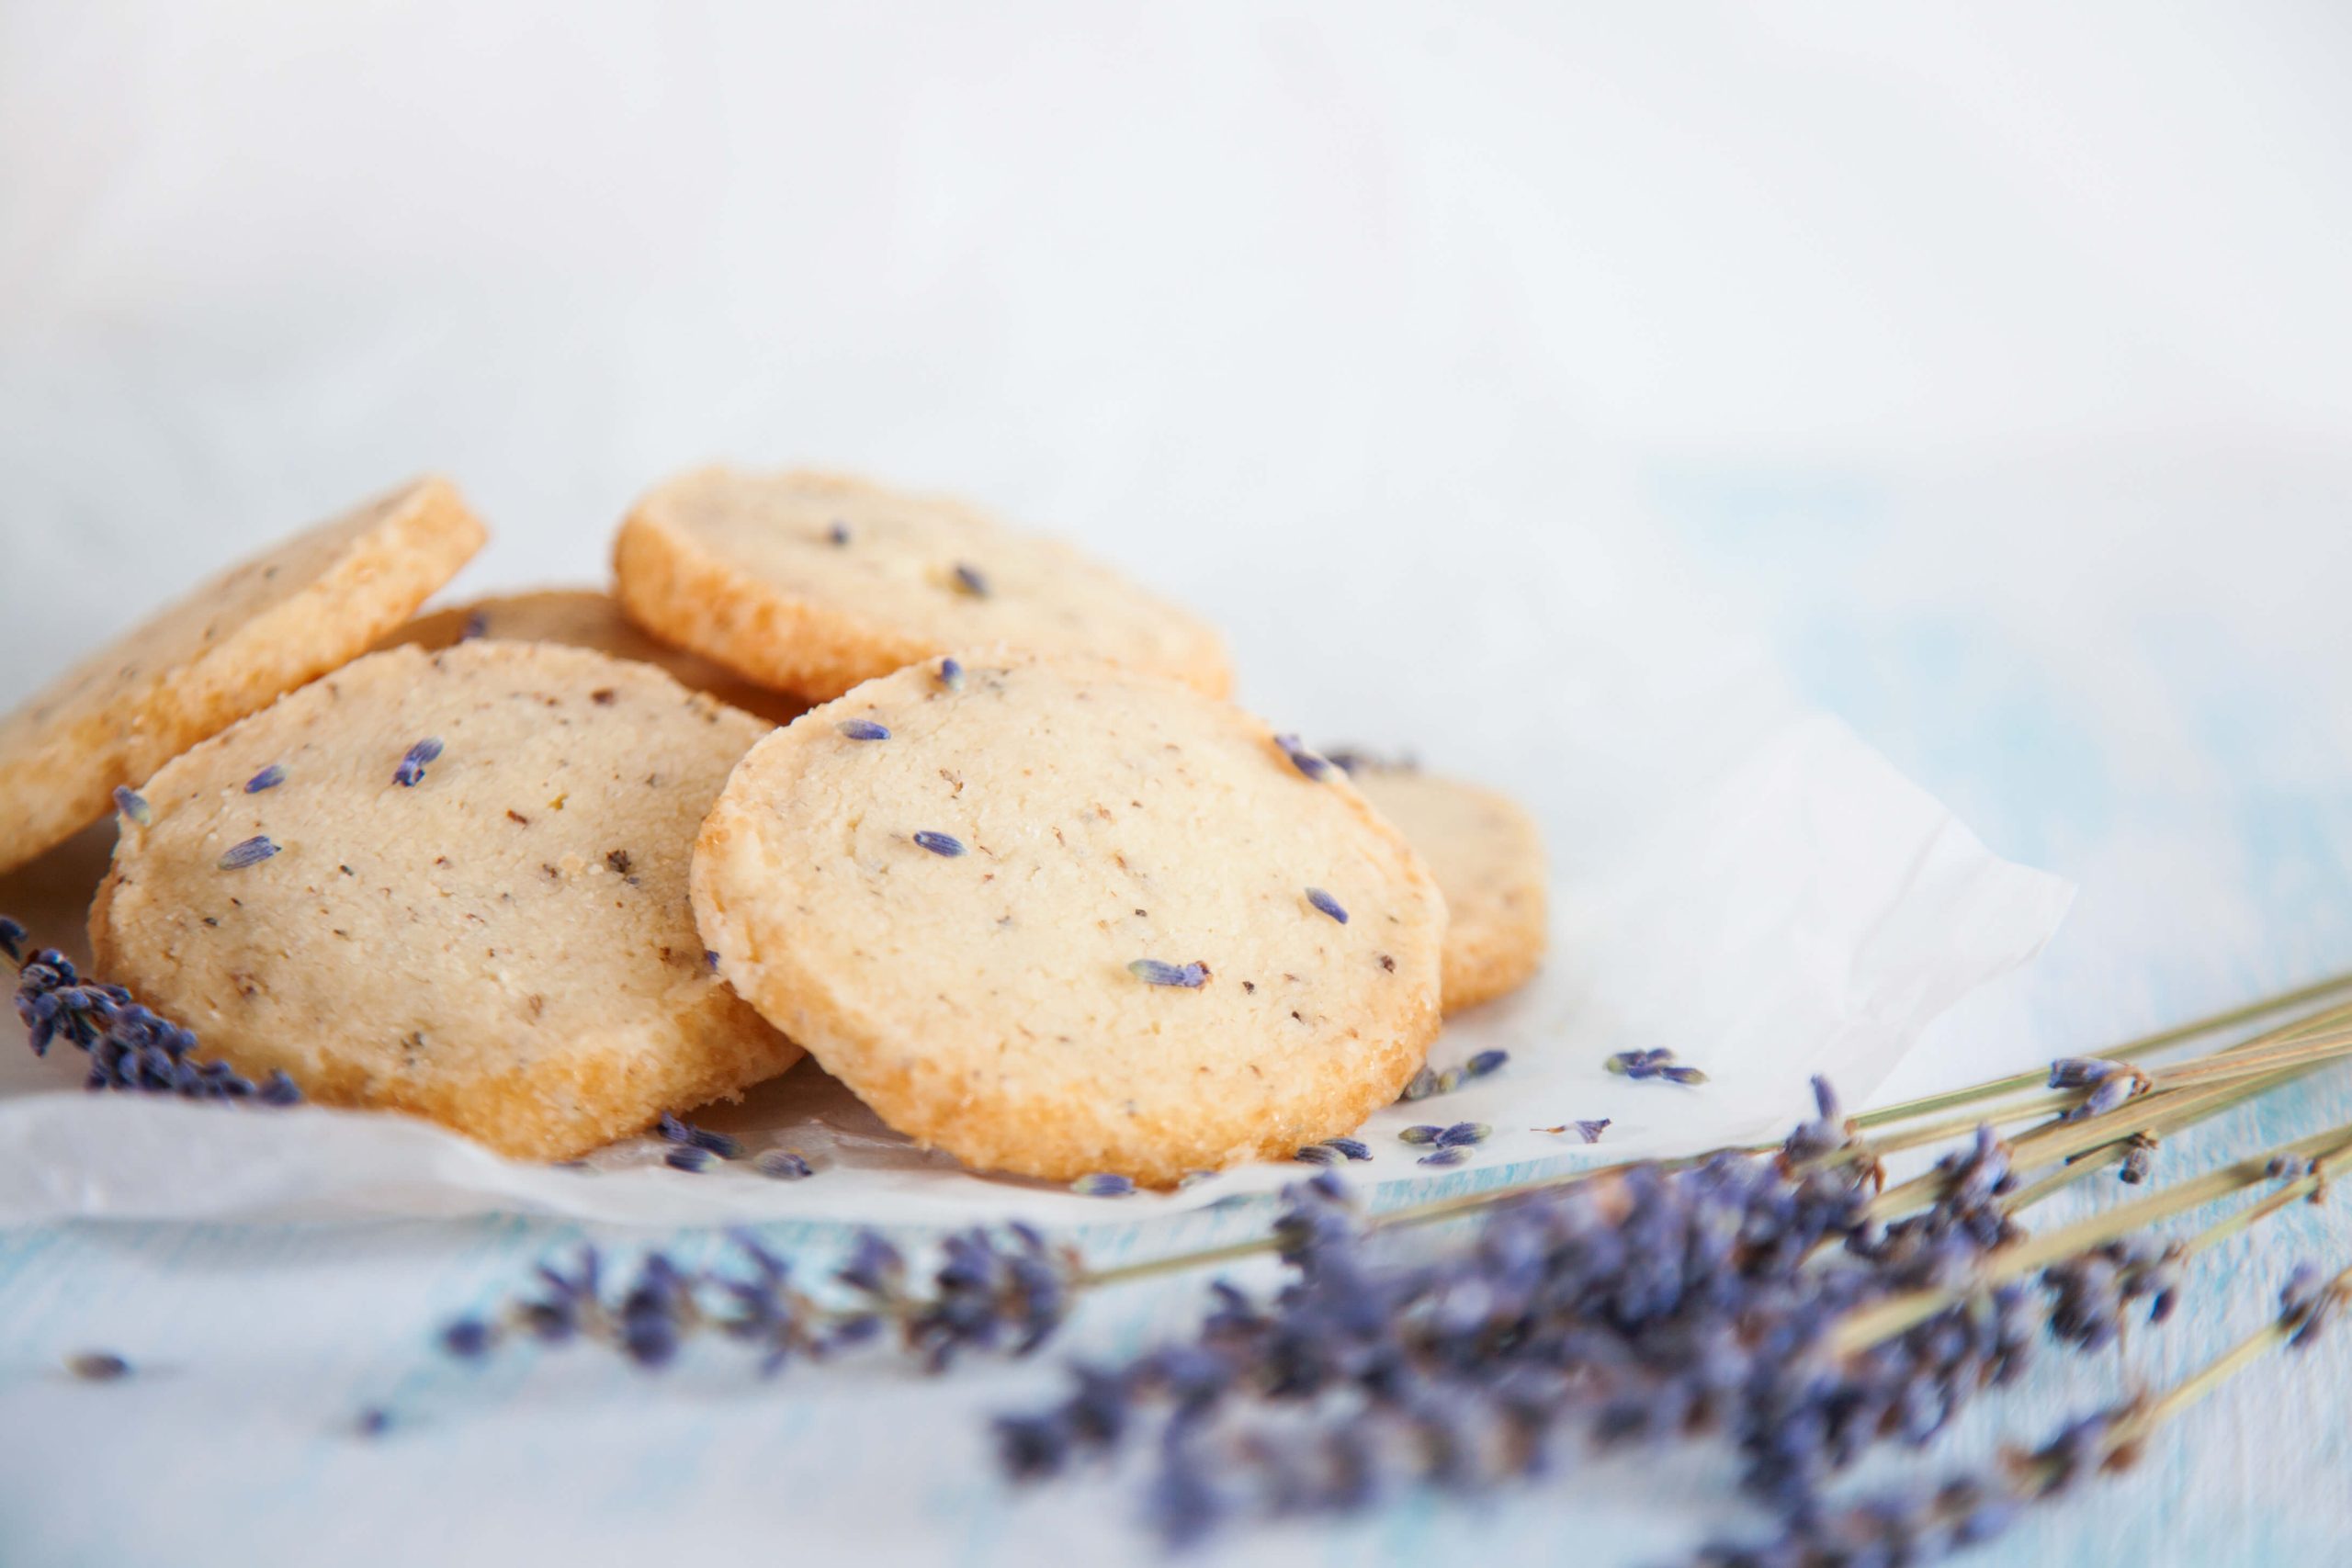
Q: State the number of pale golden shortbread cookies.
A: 6